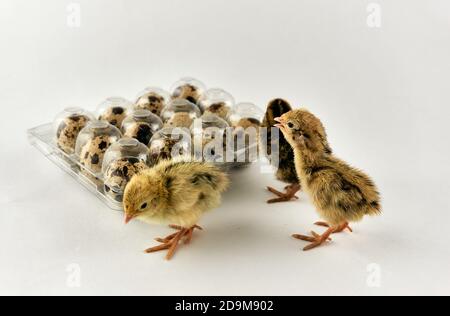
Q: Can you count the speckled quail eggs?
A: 12